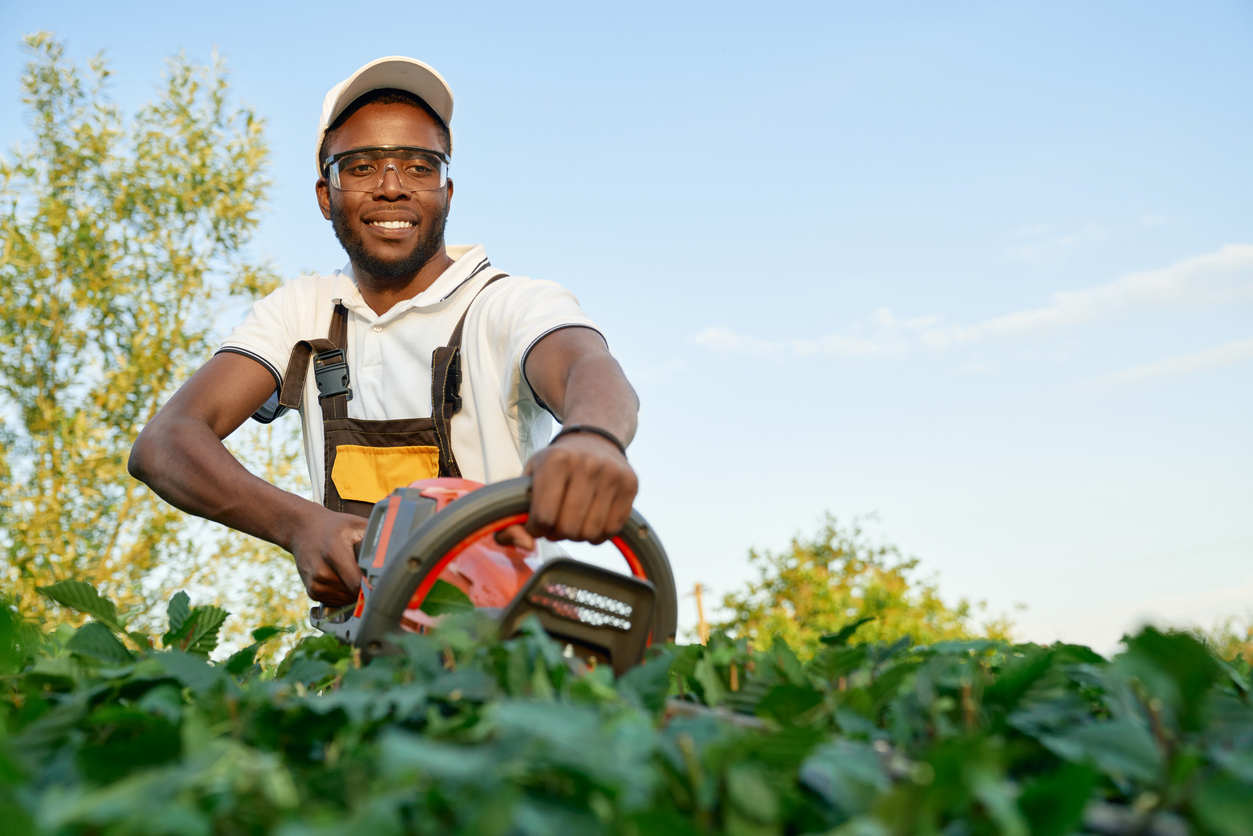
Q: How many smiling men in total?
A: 1